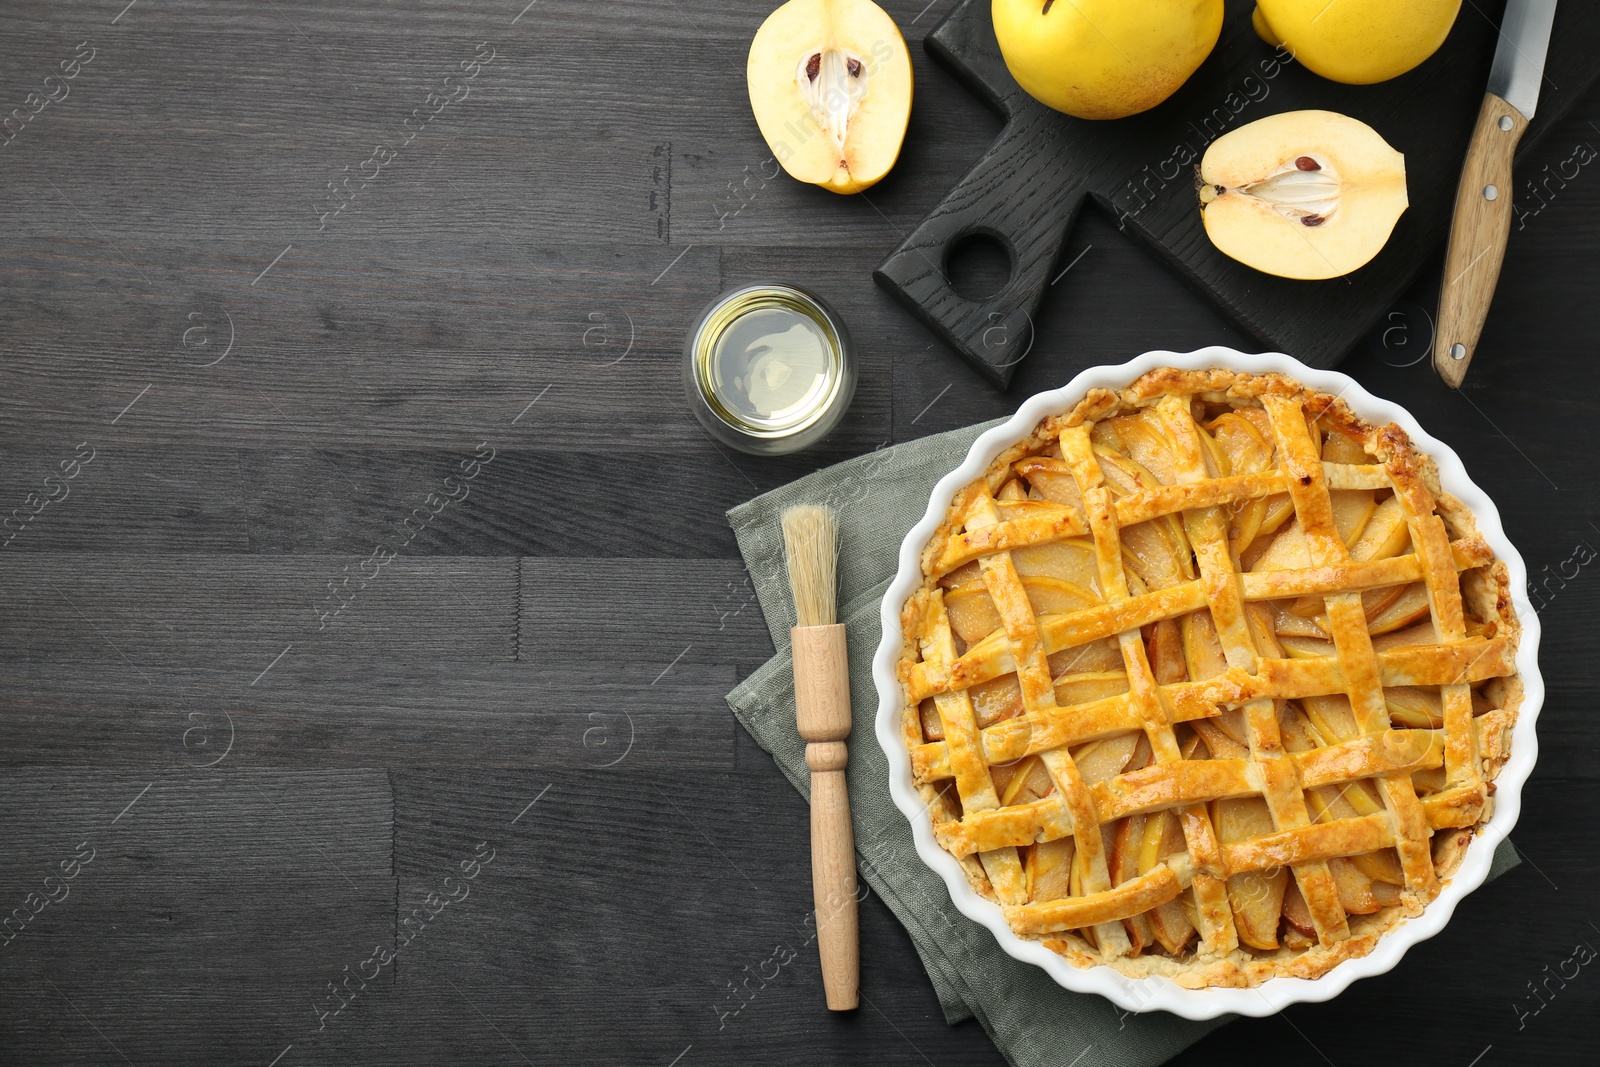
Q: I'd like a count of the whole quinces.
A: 2